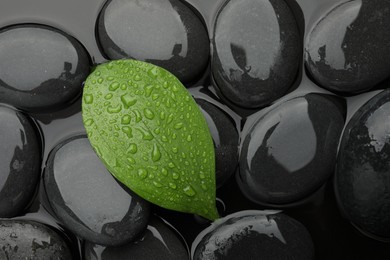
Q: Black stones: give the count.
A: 12